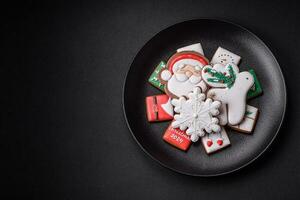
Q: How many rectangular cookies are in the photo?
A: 8